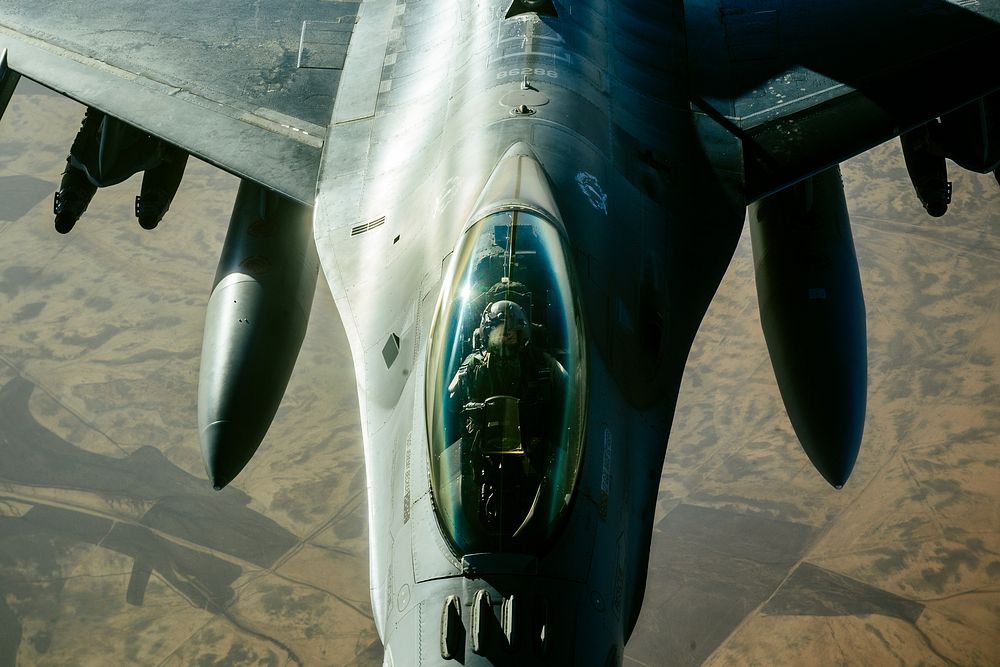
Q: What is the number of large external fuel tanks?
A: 2